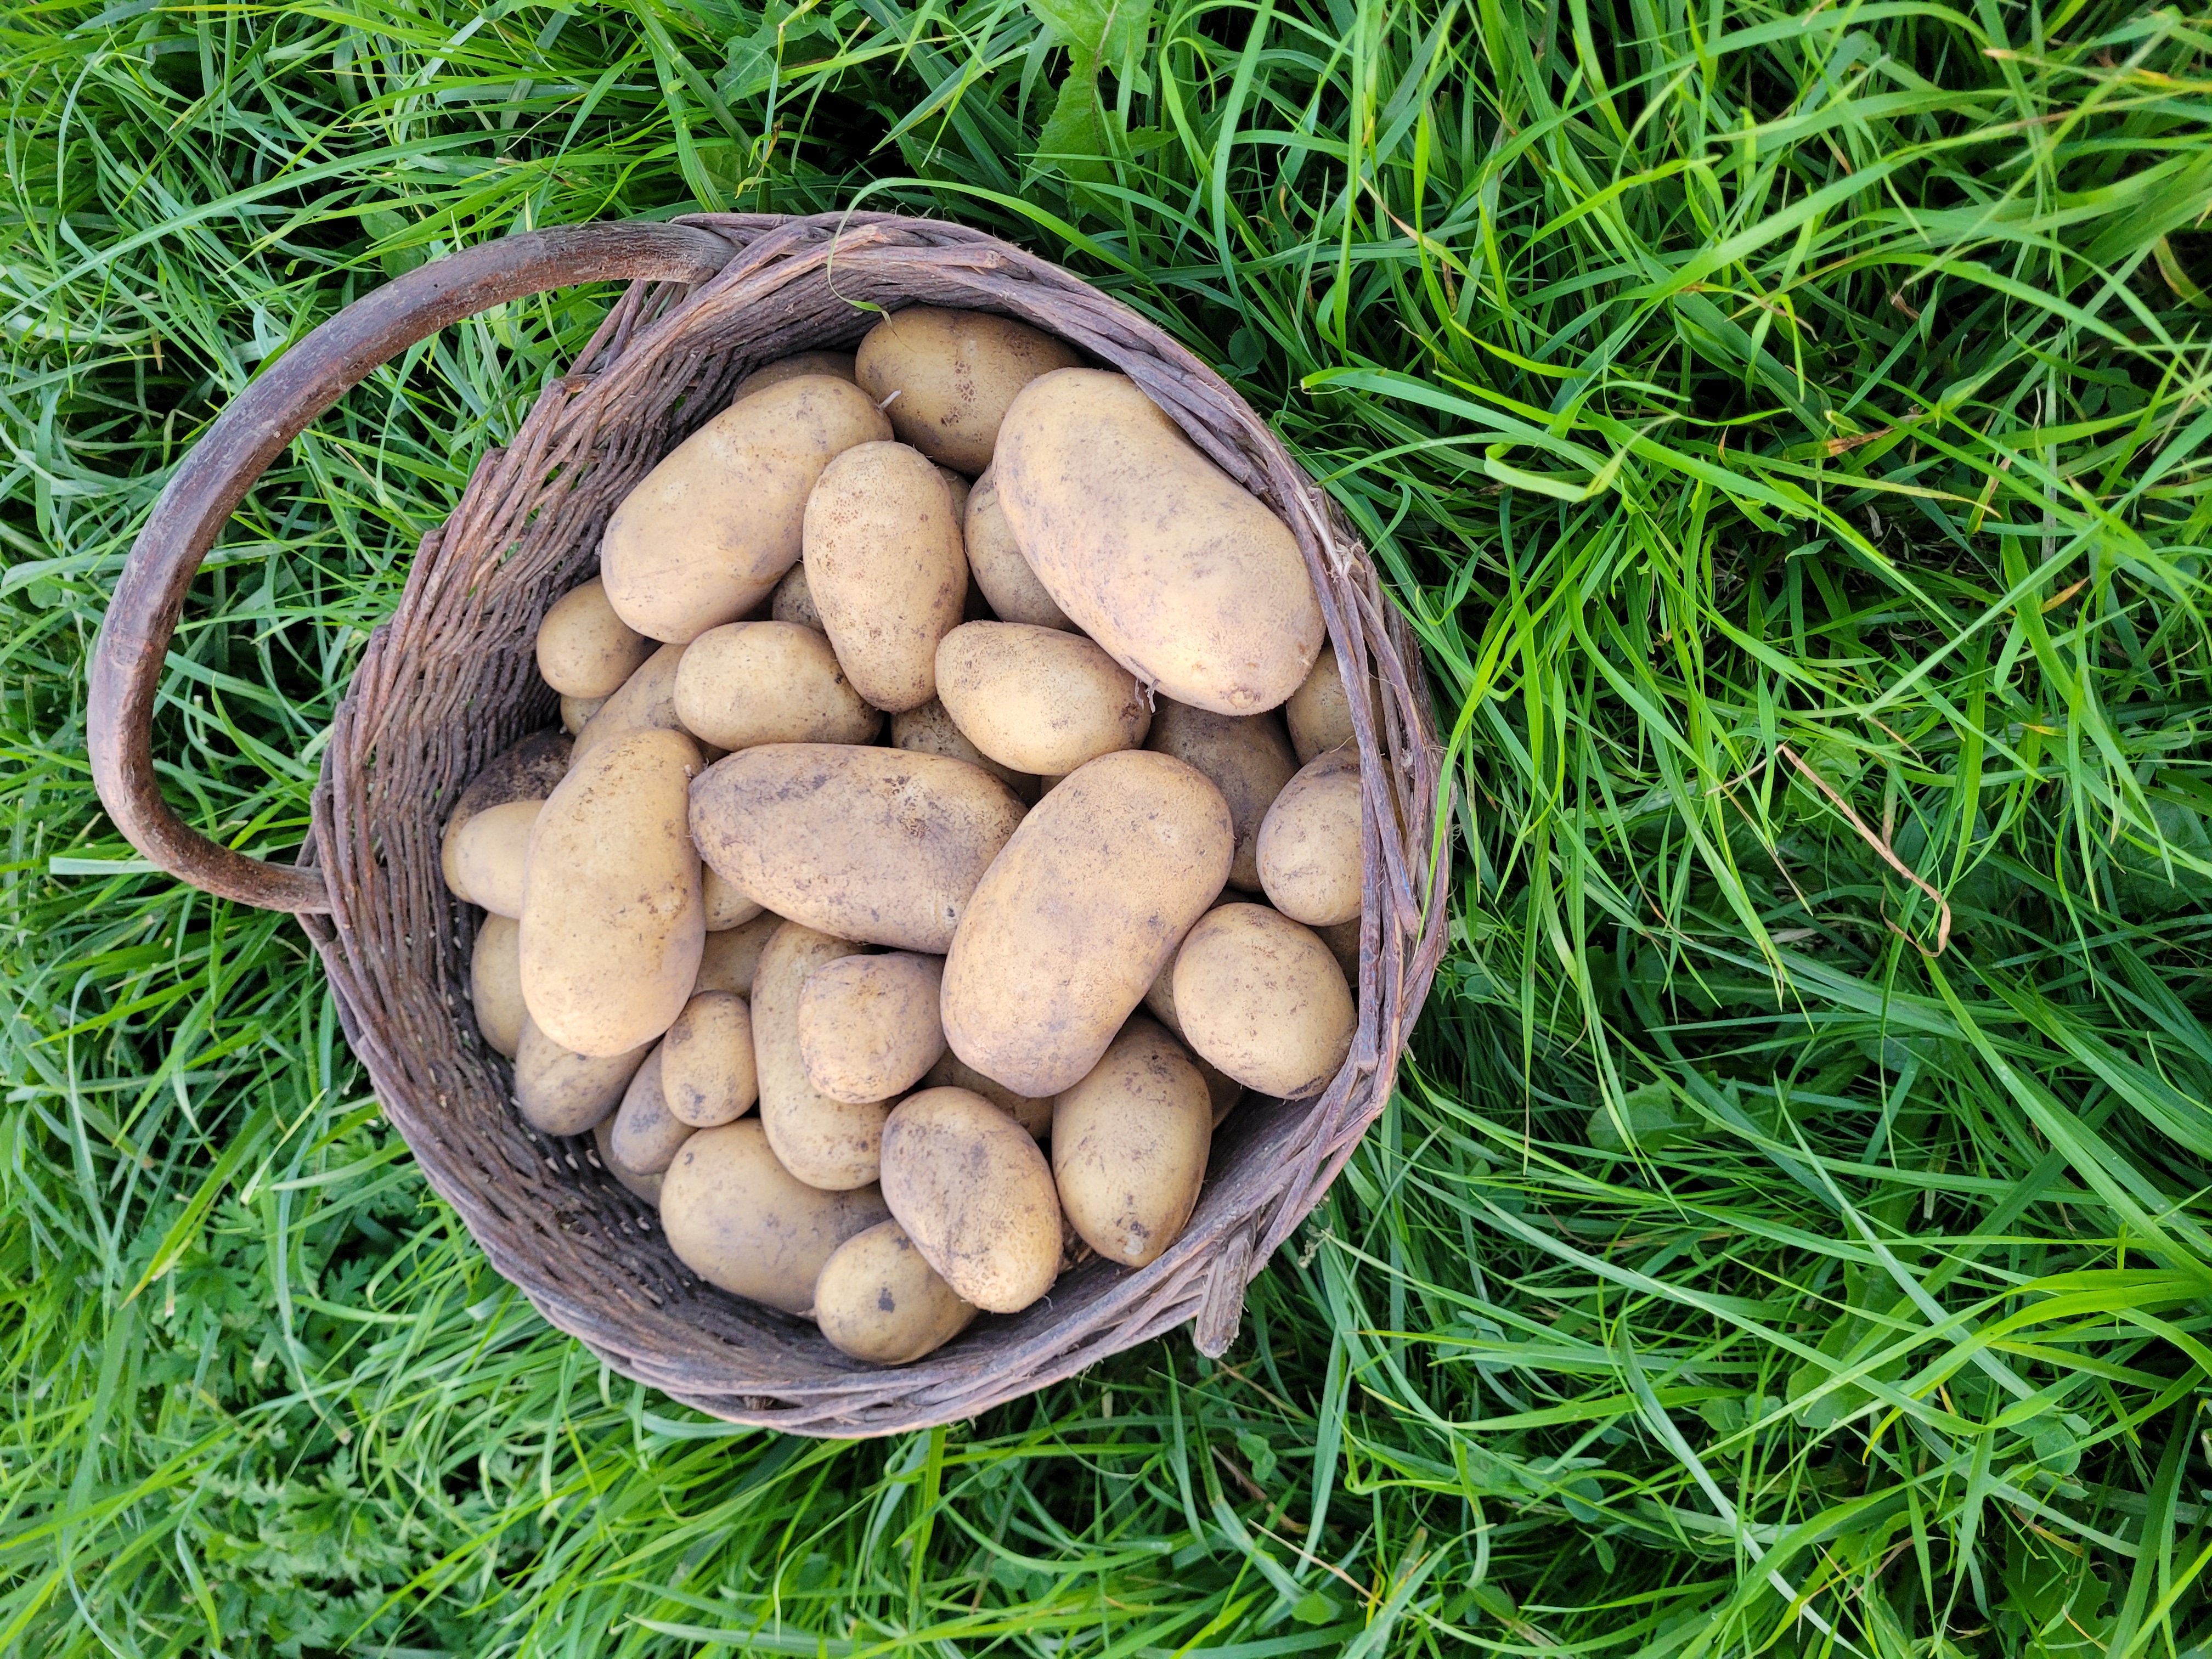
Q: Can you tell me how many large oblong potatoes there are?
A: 5